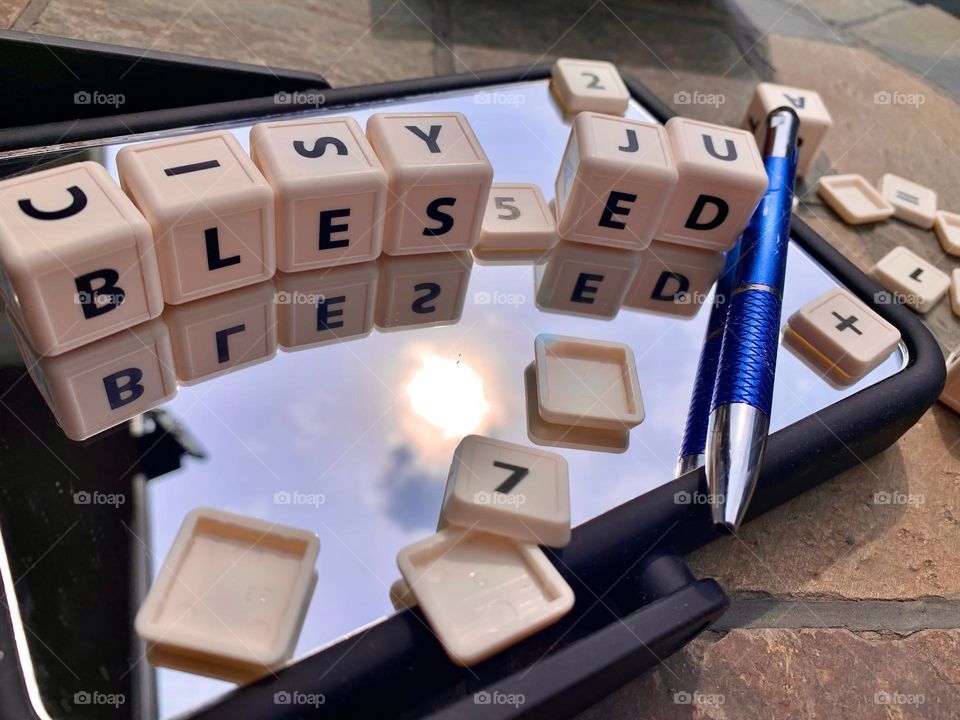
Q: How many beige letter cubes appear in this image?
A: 7